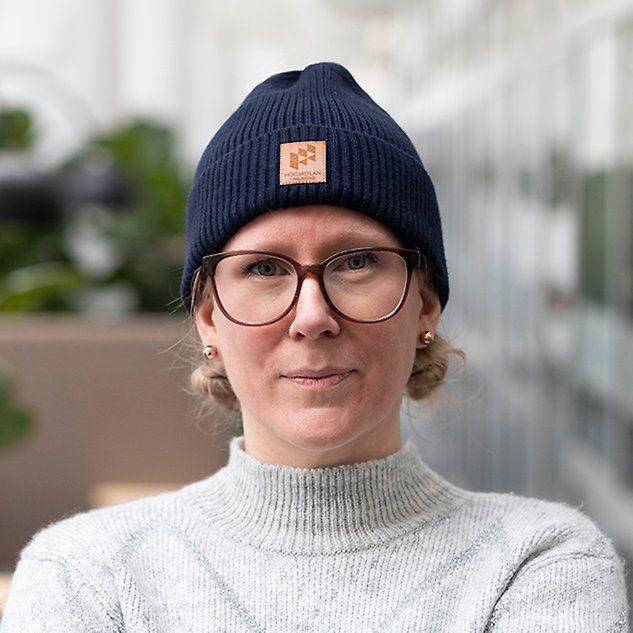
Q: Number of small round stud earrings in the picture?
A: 2